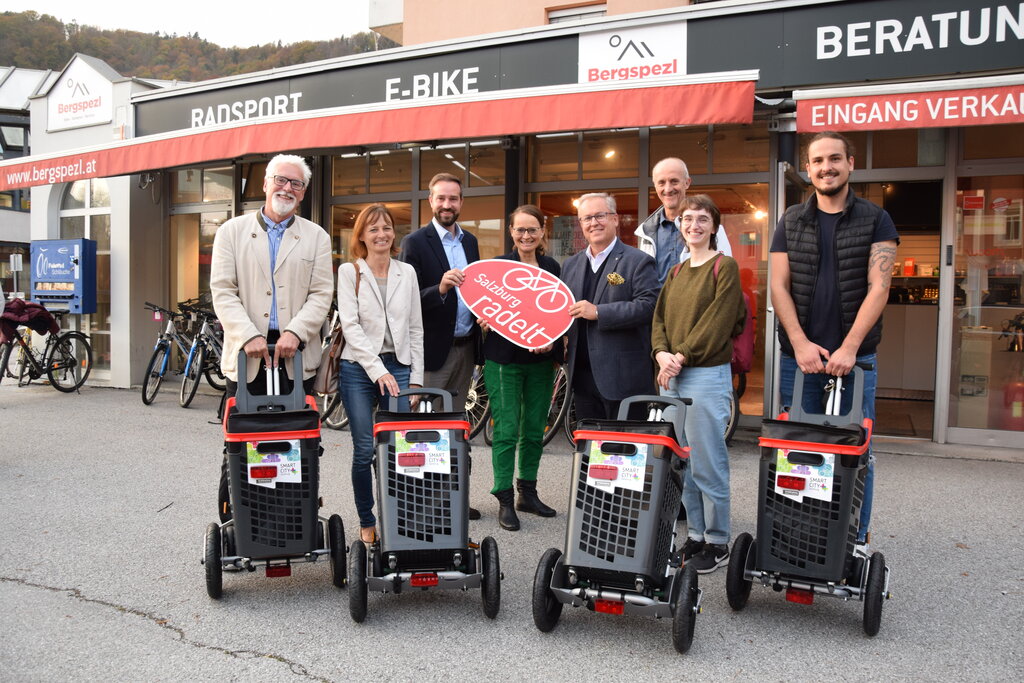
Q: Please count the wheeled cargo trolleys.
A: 4